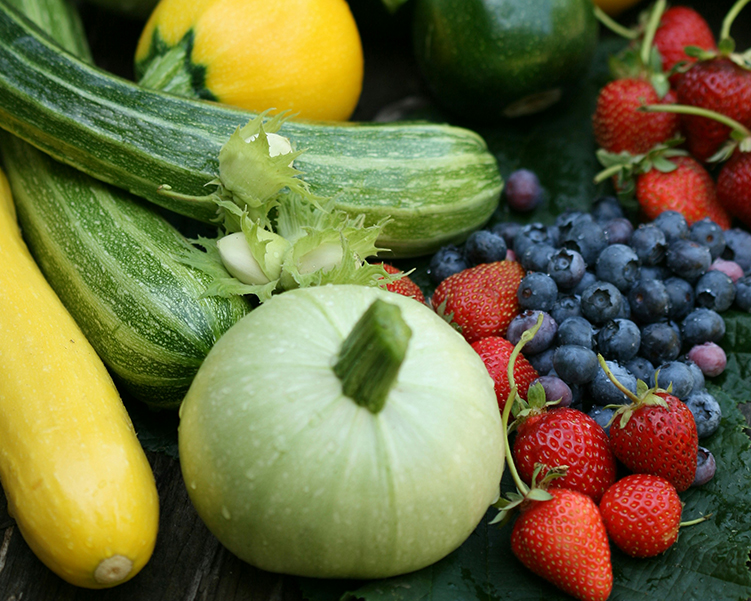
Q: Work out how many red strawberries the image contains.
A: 12